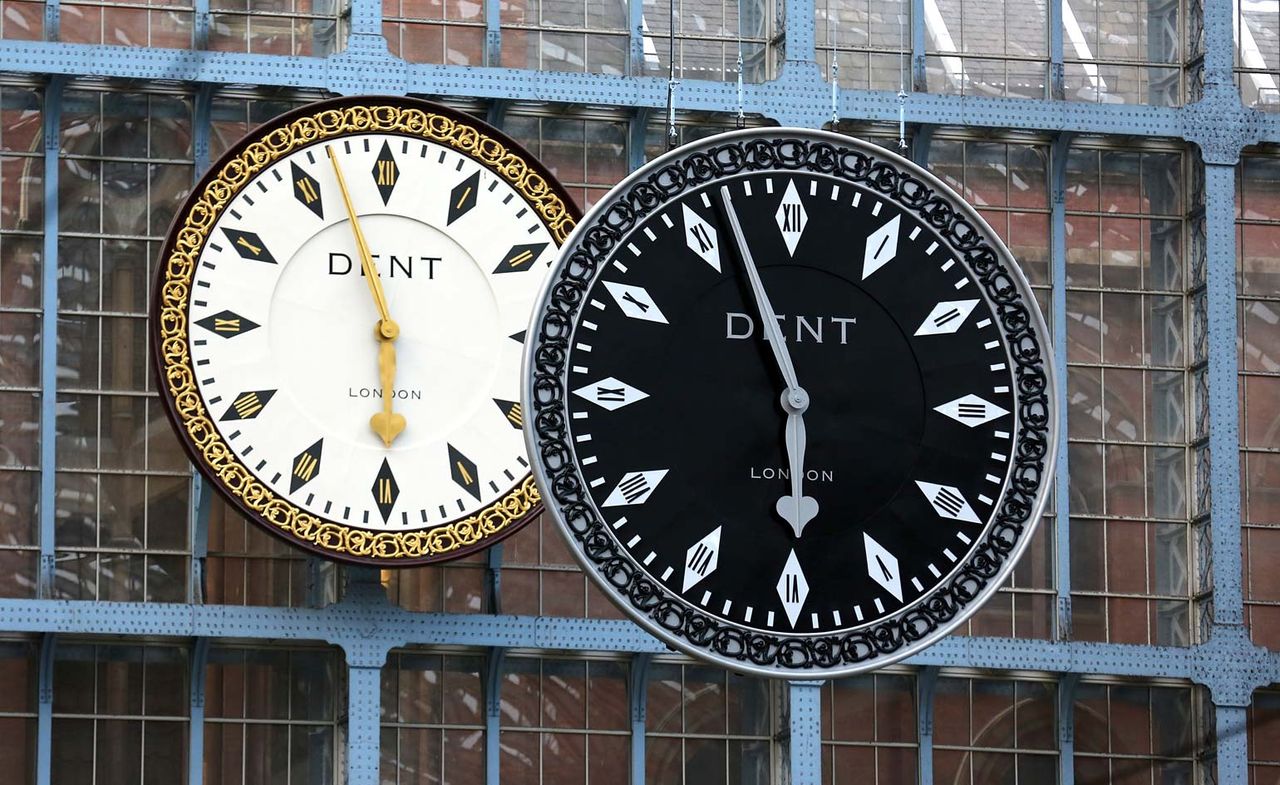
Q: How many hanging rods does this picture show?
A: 4